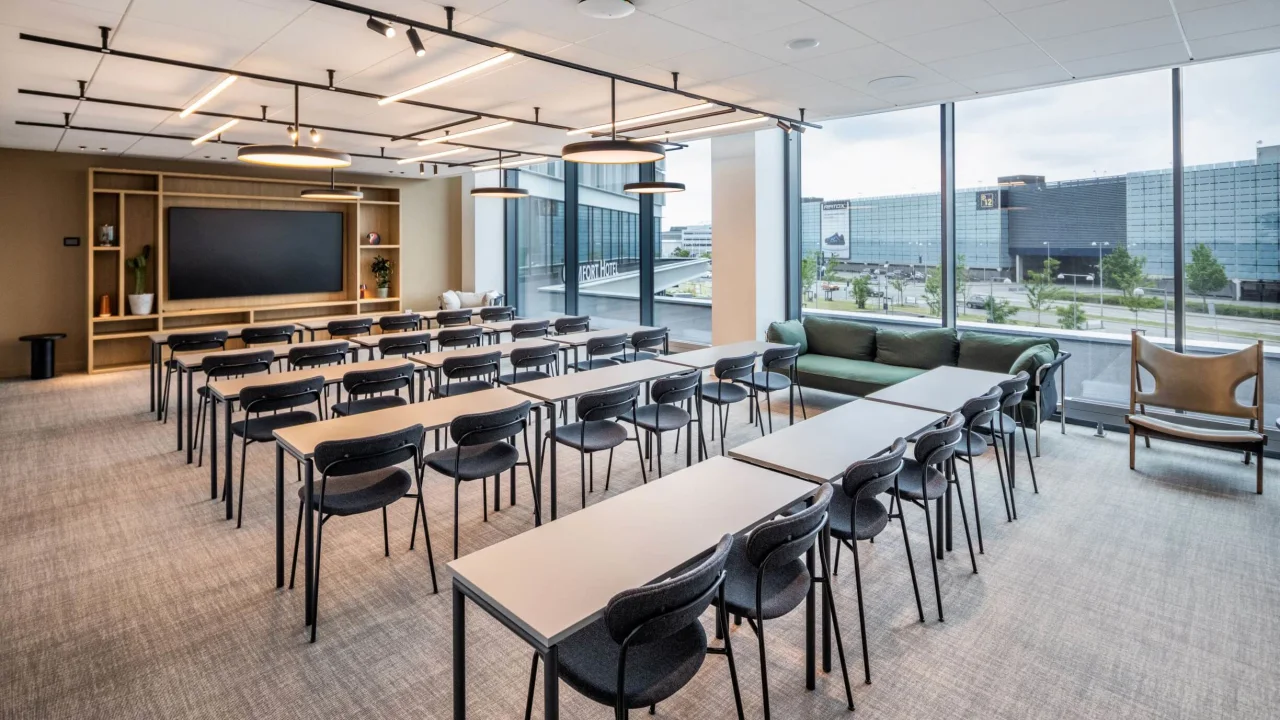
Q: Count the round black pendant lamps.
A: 5